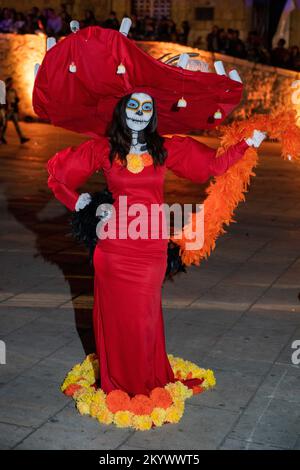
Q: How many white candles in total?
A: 7